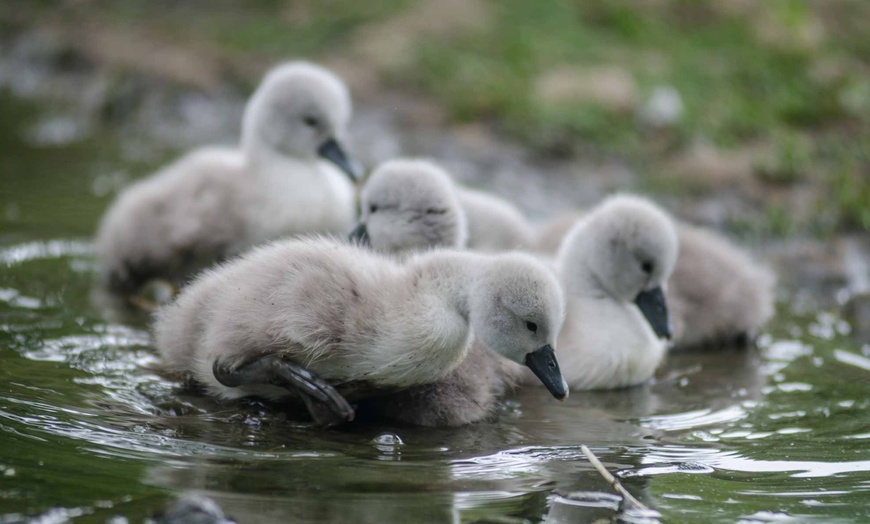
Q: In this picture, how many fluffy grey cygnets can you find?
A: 5